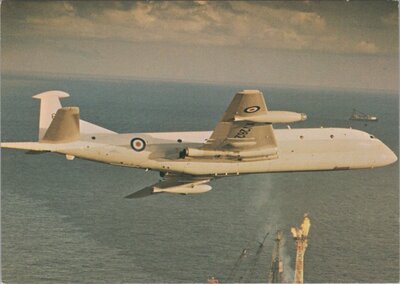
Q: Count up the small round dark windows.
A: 4